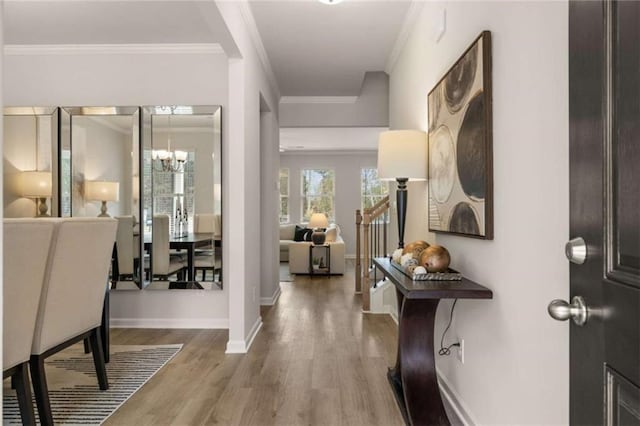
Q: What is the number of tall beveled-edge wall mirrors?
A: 3